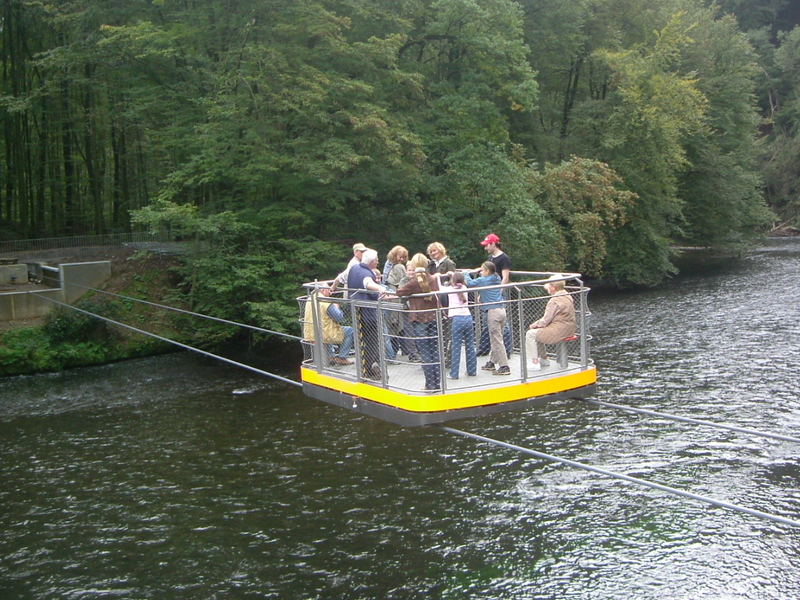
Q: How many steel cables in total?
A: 2